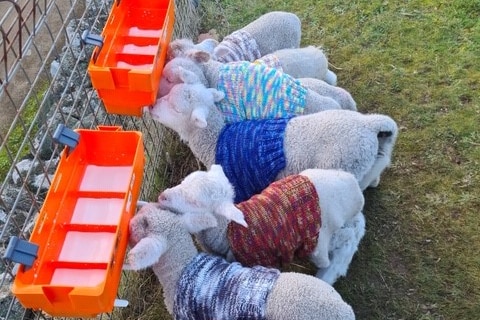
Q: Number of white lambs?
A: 6